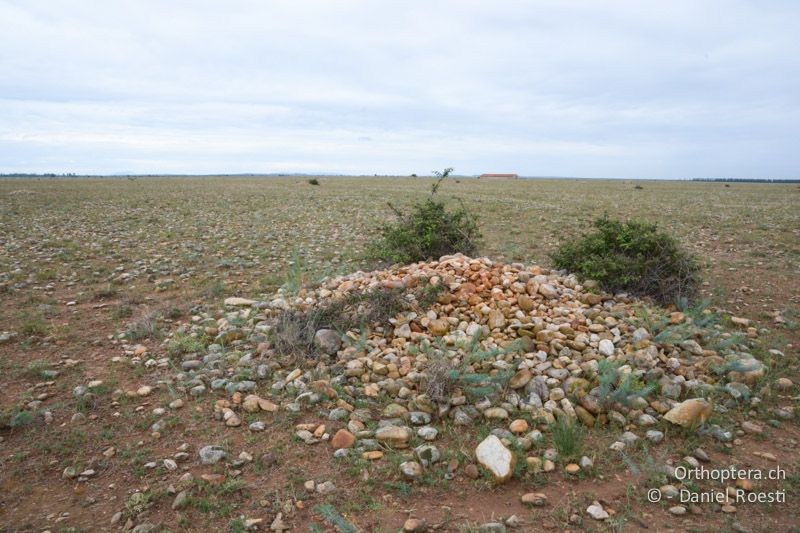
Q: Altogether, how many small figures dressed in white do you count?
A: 0